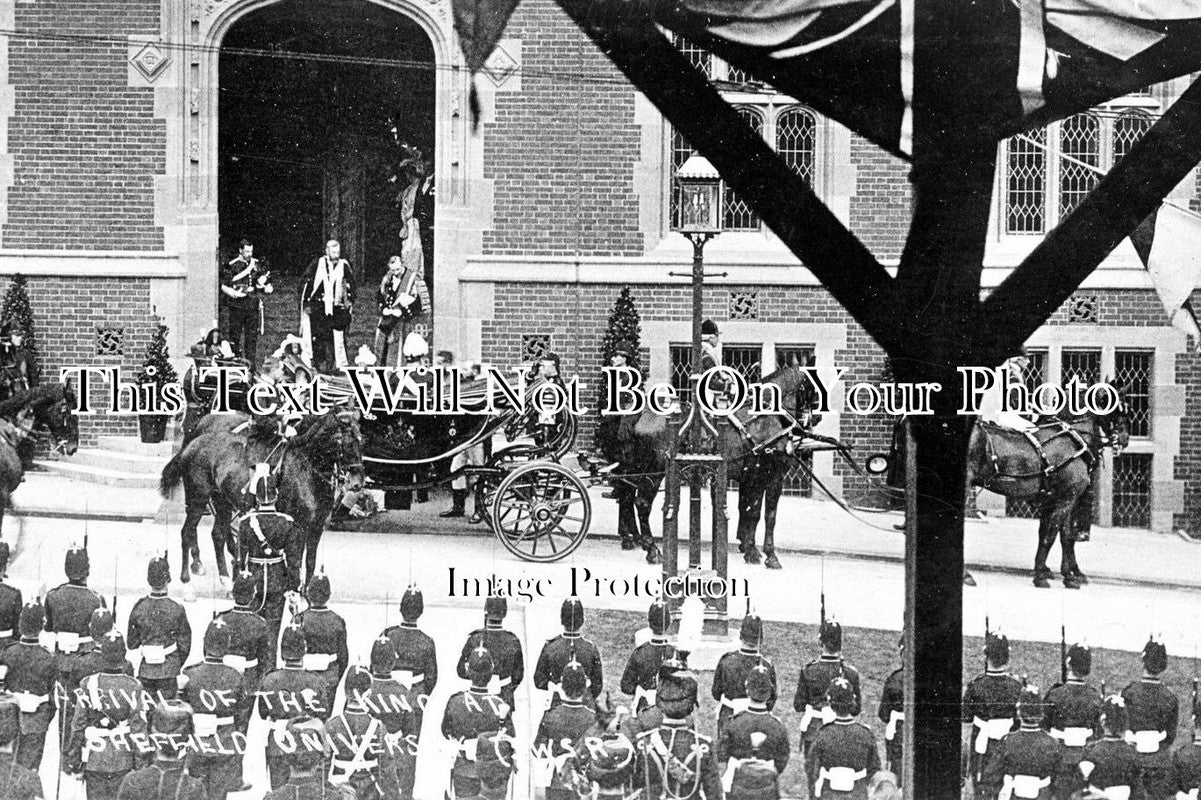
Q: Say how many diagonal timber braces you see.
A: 2